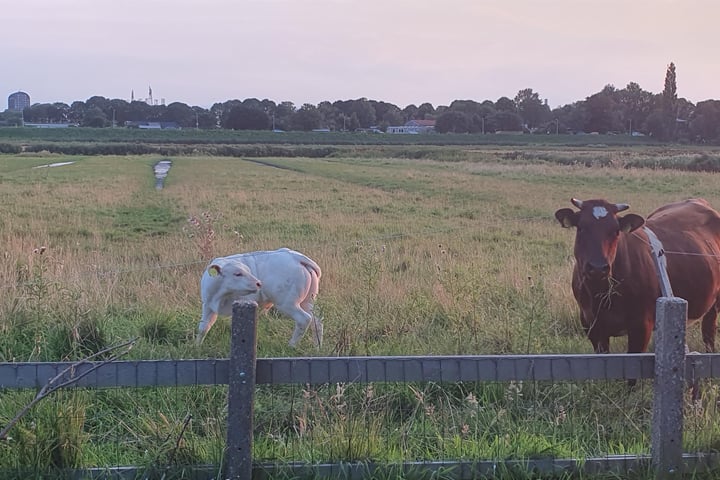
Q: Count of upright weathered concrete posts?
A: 2